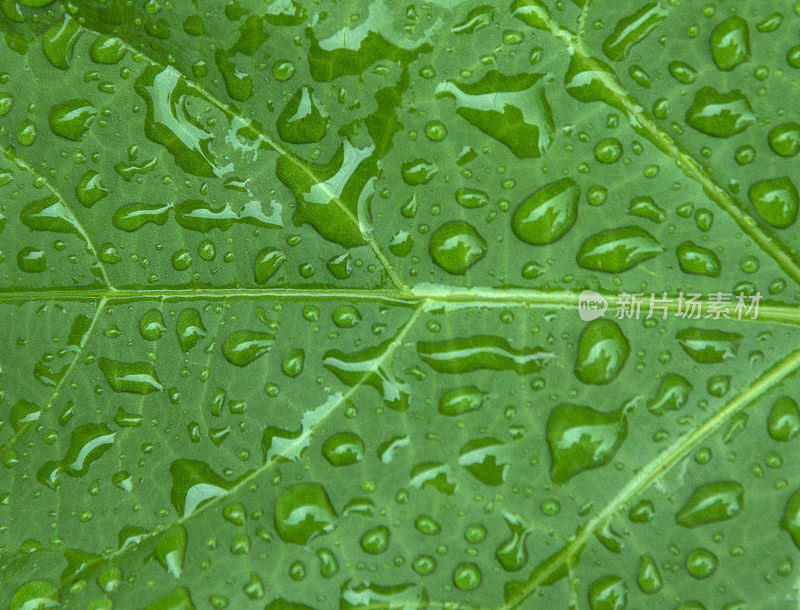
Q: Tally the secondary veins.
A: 6